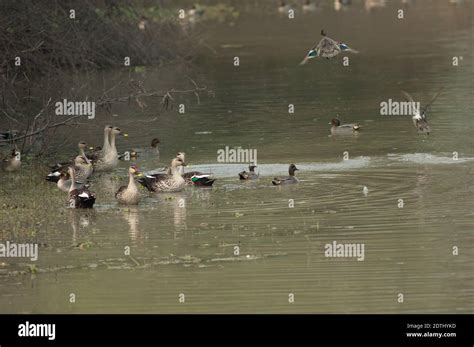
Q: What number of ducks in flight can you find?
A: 2